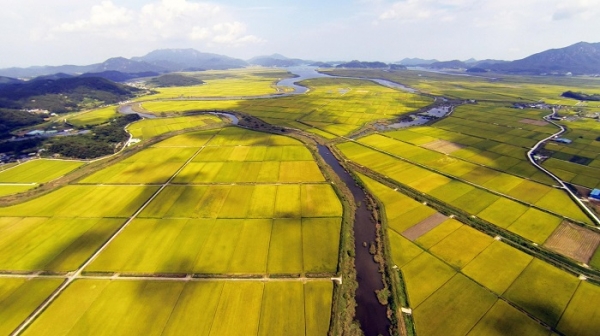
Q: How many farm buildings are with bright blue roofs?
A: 2